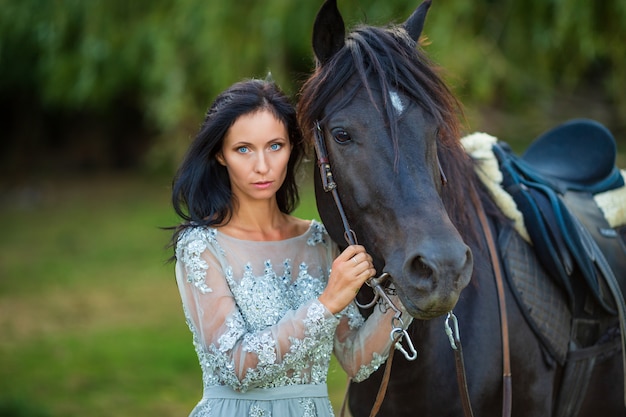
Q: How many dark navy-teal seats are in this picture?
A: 1